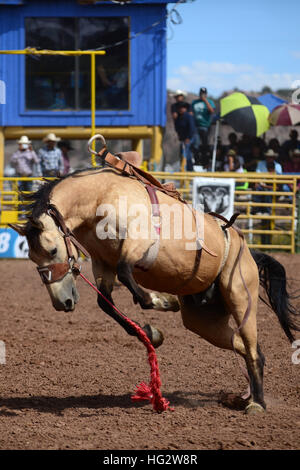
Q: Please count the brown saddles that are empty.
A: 1